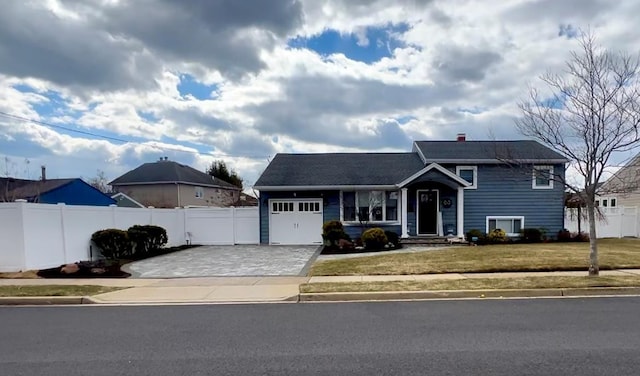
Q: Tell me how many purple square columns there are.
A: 0